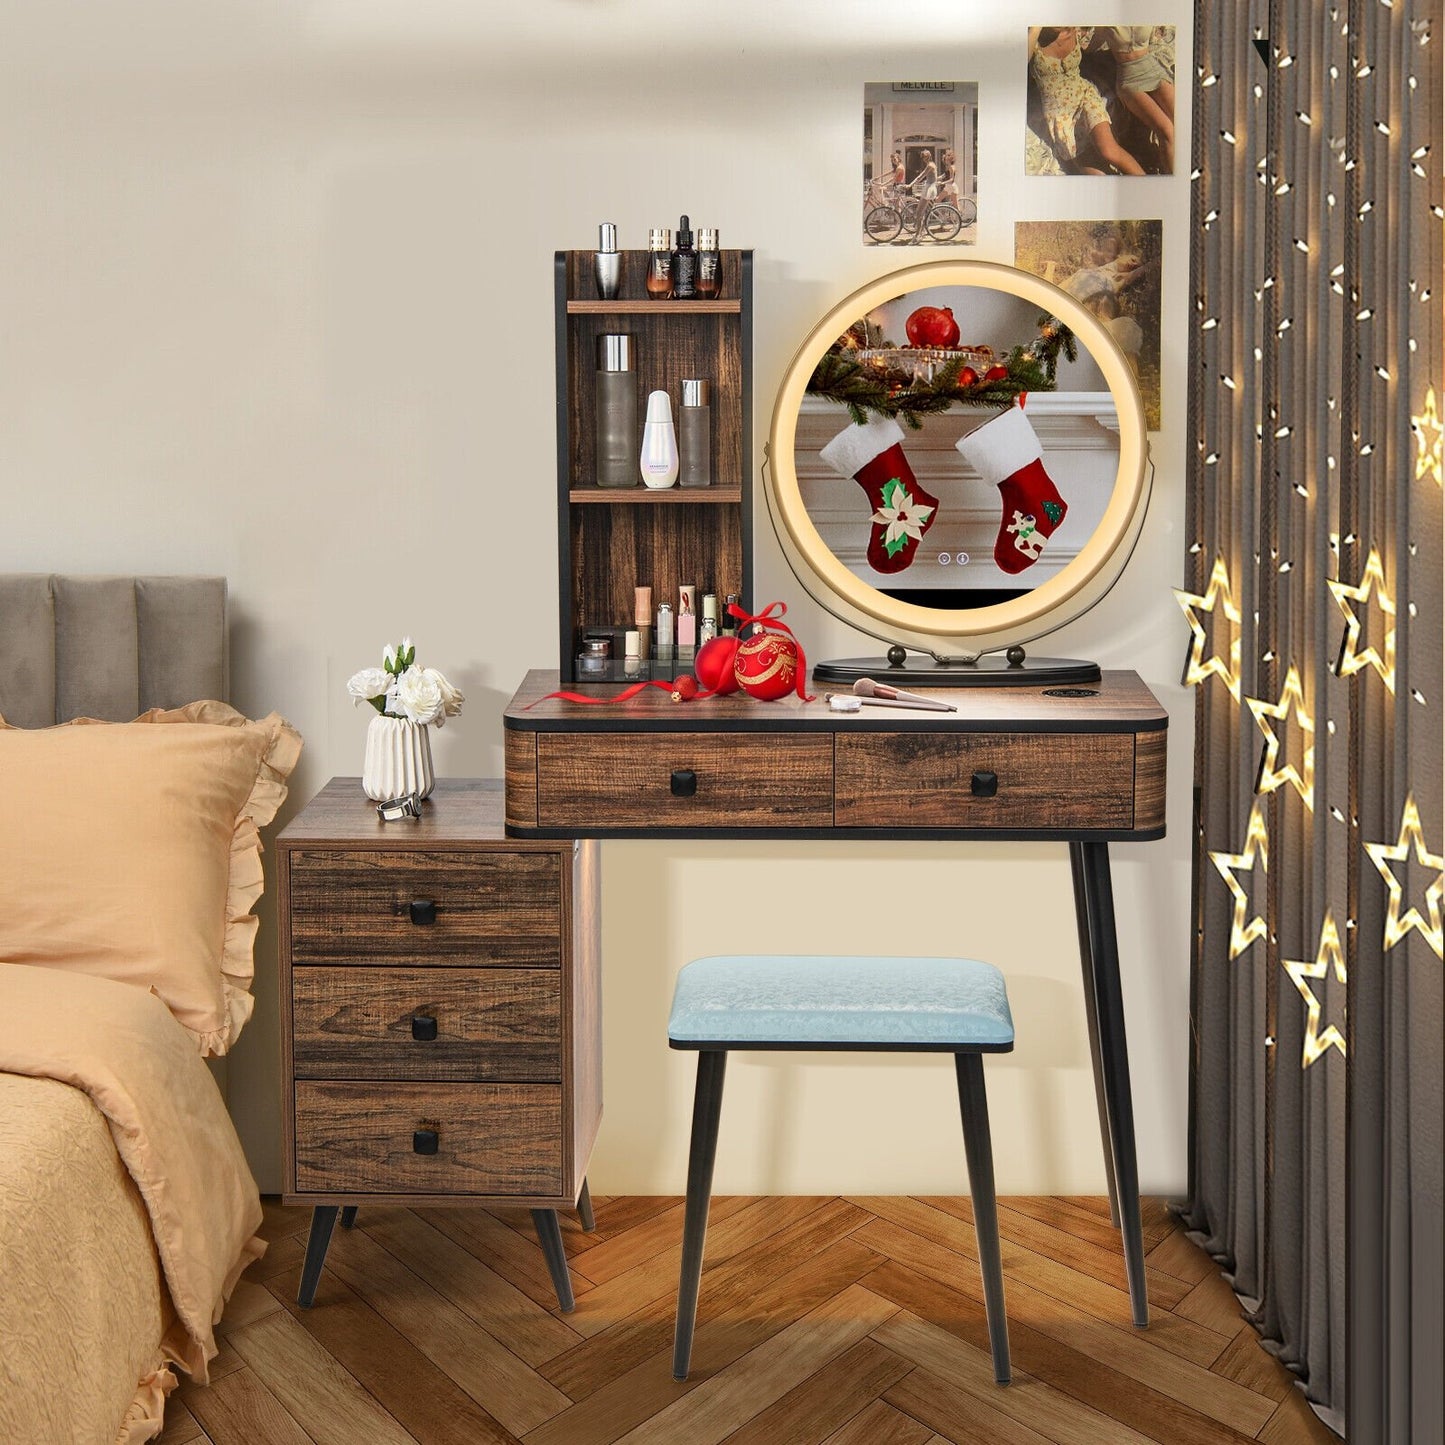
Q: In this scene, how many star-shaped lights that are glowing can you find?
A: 7